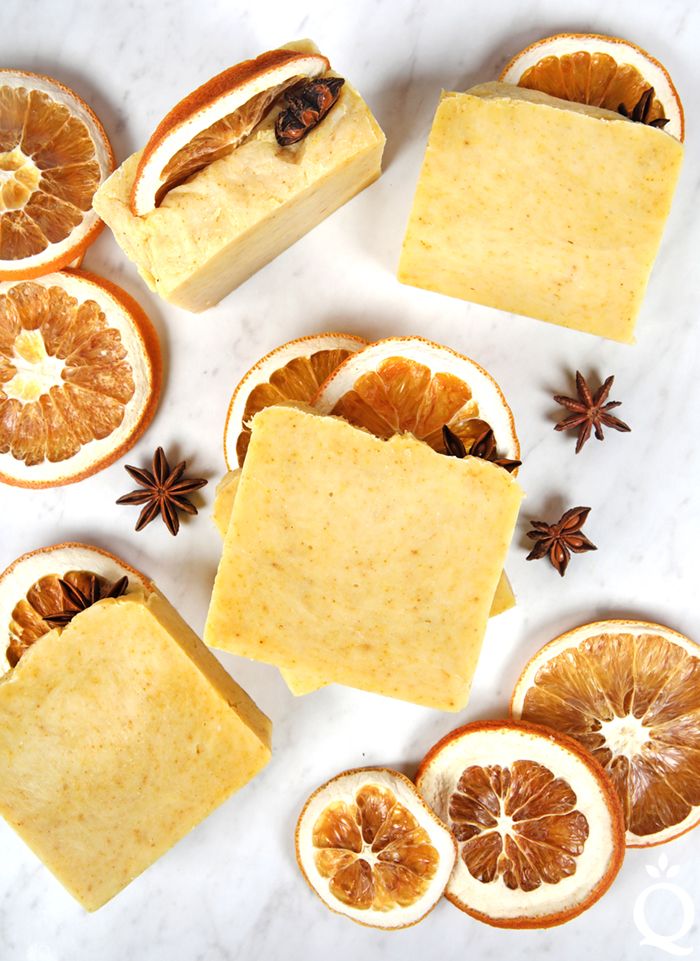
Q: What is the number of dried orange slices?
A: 10